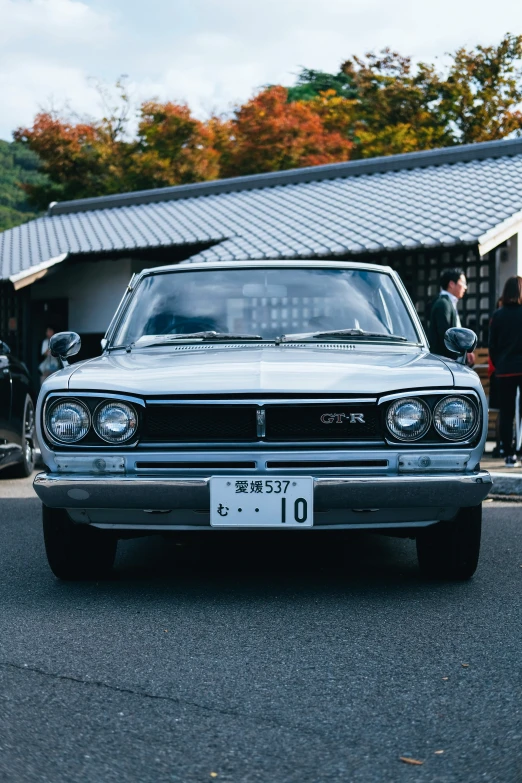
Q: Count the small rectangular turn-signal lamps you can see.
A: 2